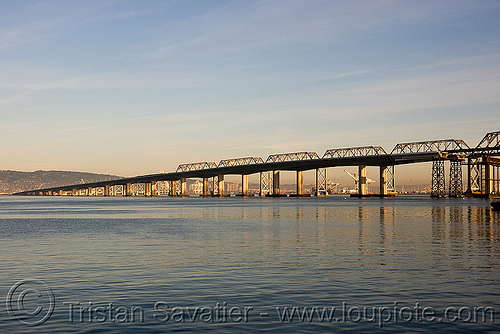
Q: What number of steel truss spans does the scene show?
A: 6